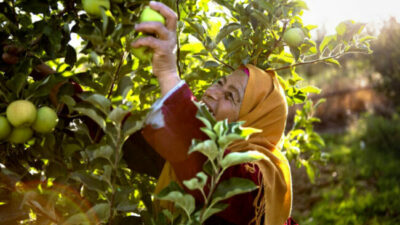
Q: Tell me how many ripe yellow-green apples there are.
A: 8